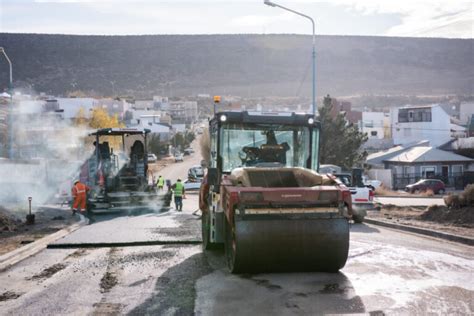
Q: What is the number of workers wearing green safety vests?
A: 2